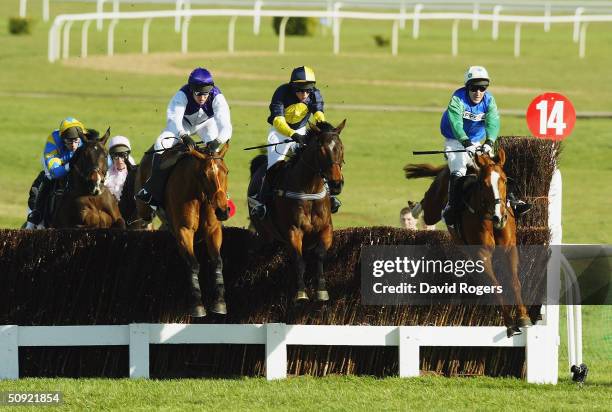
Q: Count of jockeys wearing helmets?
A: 5